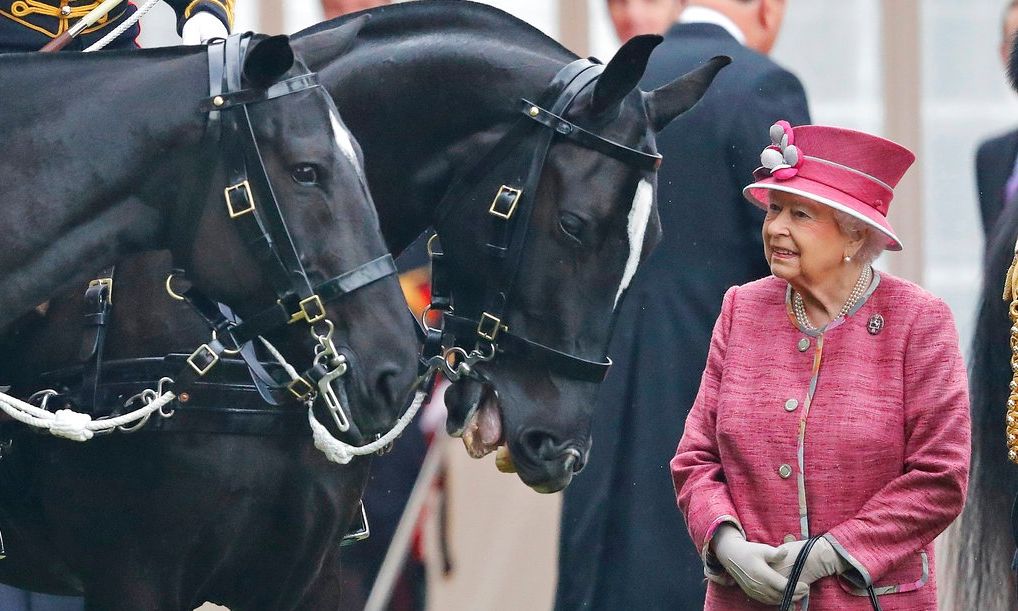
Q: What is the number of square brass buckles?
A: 7